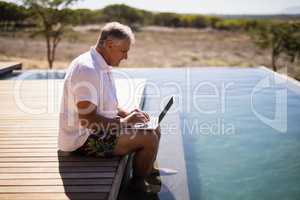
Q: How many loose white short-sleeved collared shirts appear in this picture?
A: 1